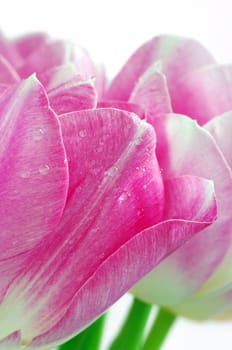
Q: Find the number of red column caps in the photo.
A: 0